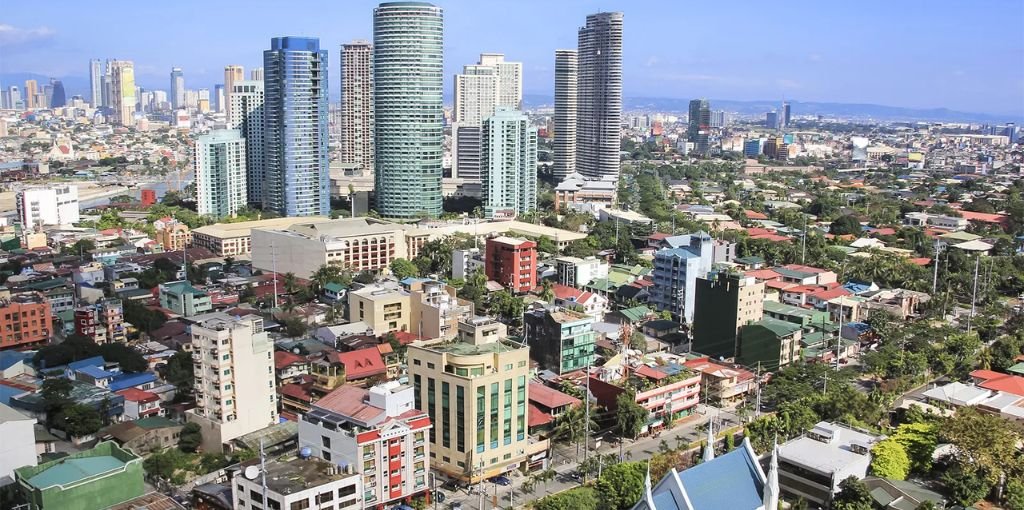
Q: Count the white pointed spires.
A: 3